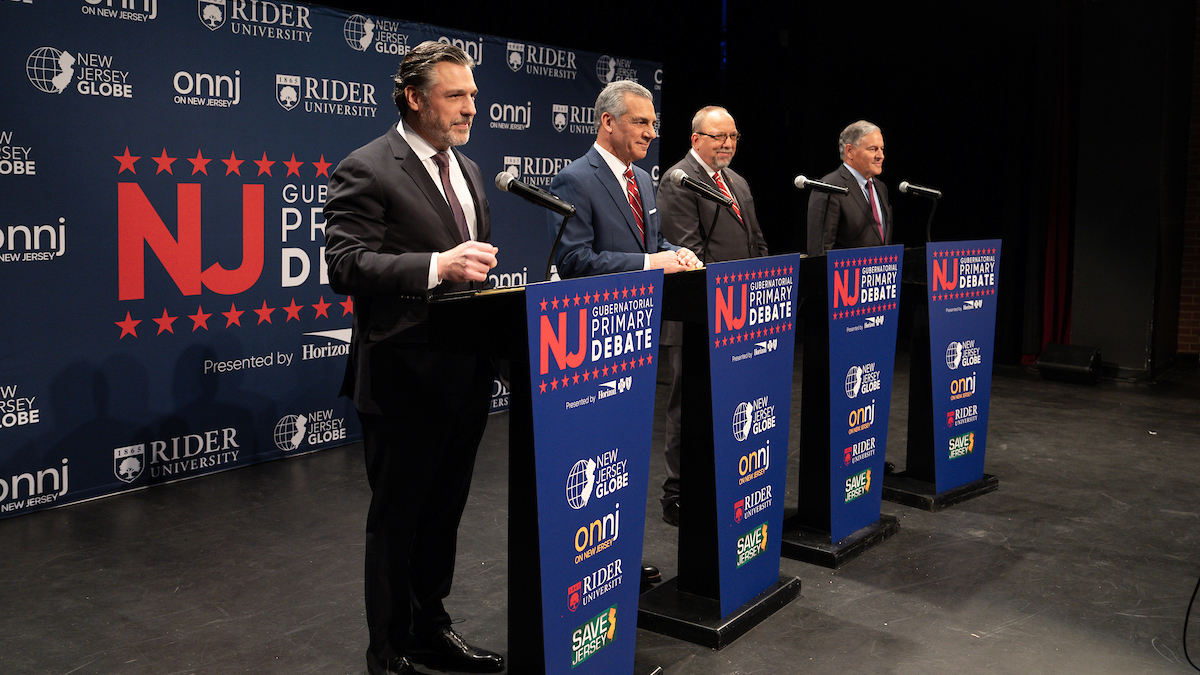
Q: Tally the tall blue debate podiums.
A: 4